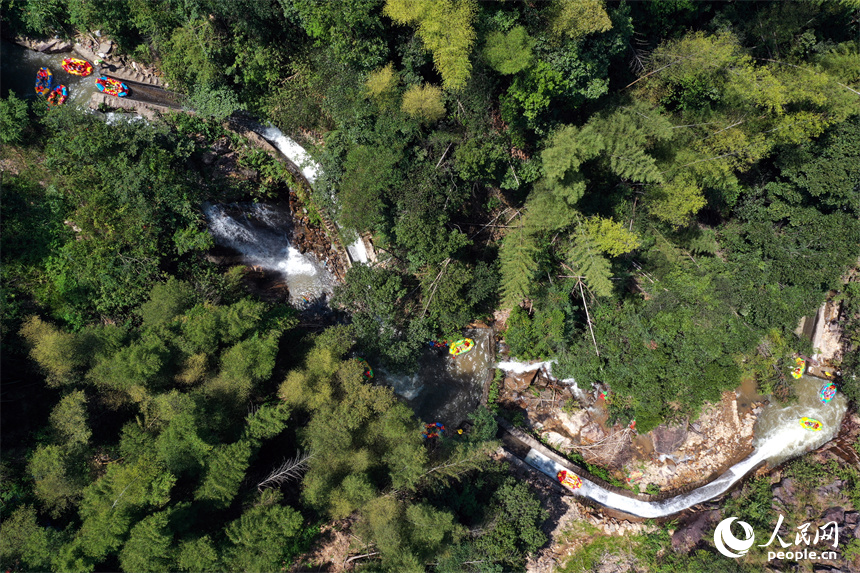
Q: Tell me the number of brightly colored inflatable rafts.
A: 12